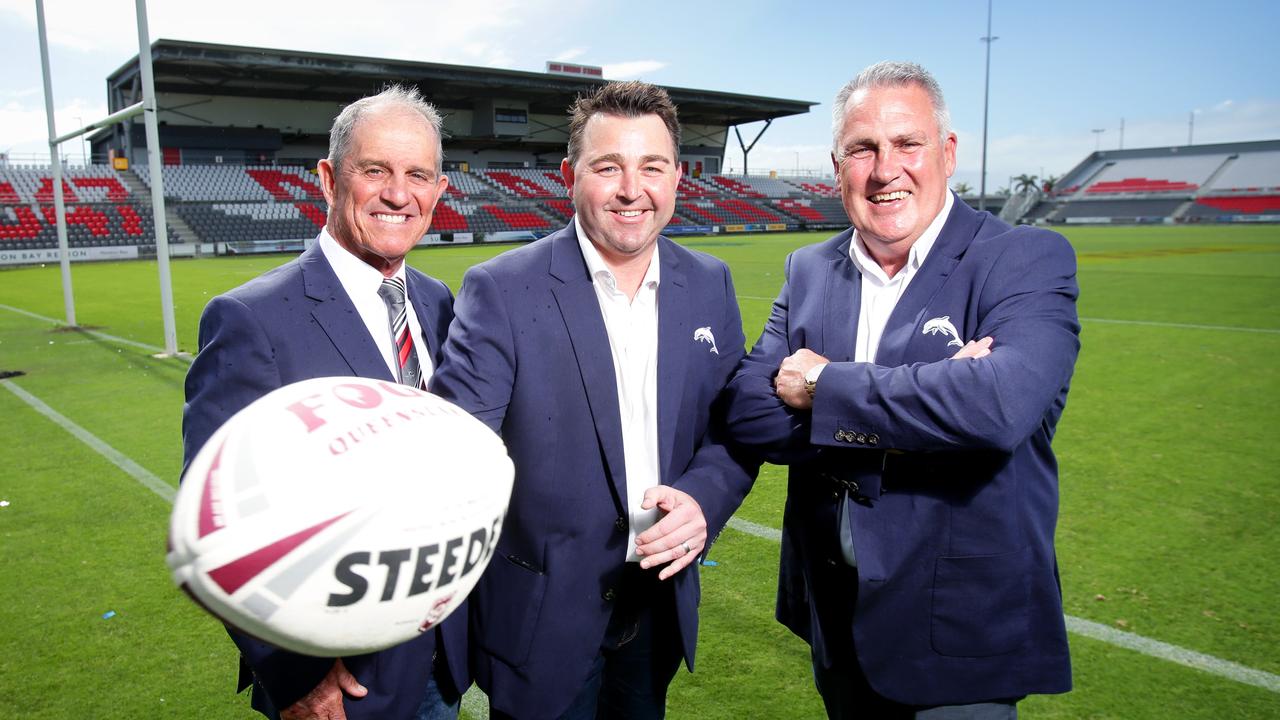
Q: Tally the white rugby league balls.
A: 1